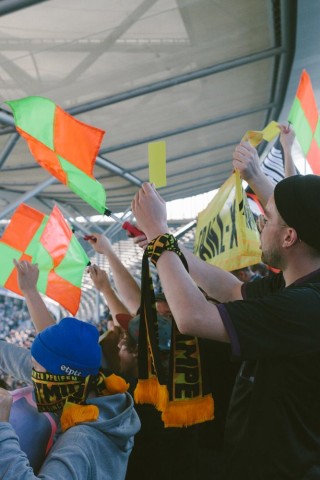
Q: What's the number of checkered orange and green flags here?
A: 4